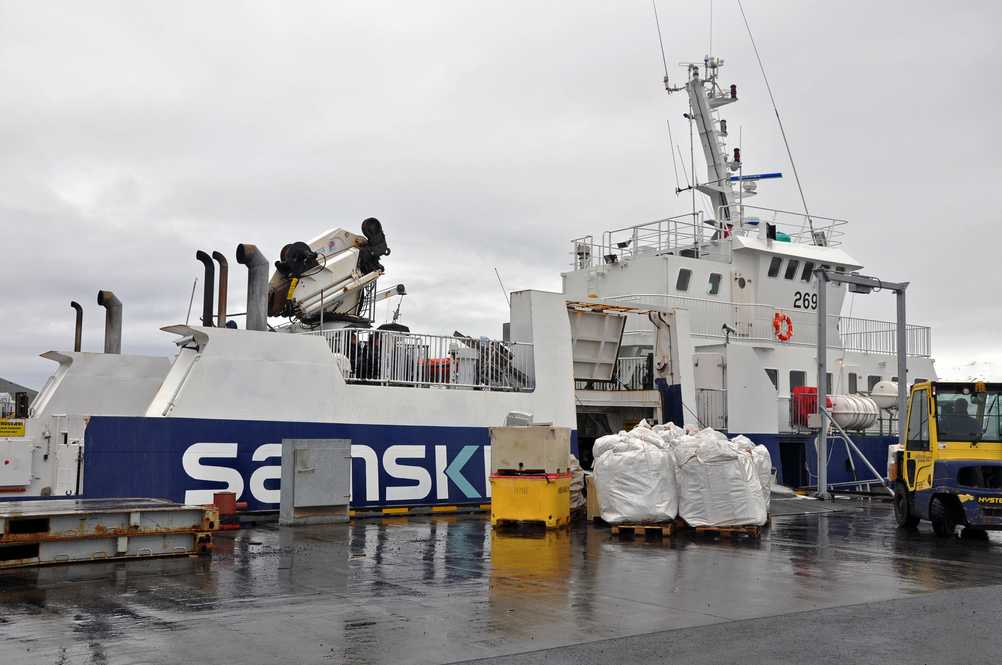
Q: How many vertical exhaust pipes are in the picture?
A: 5